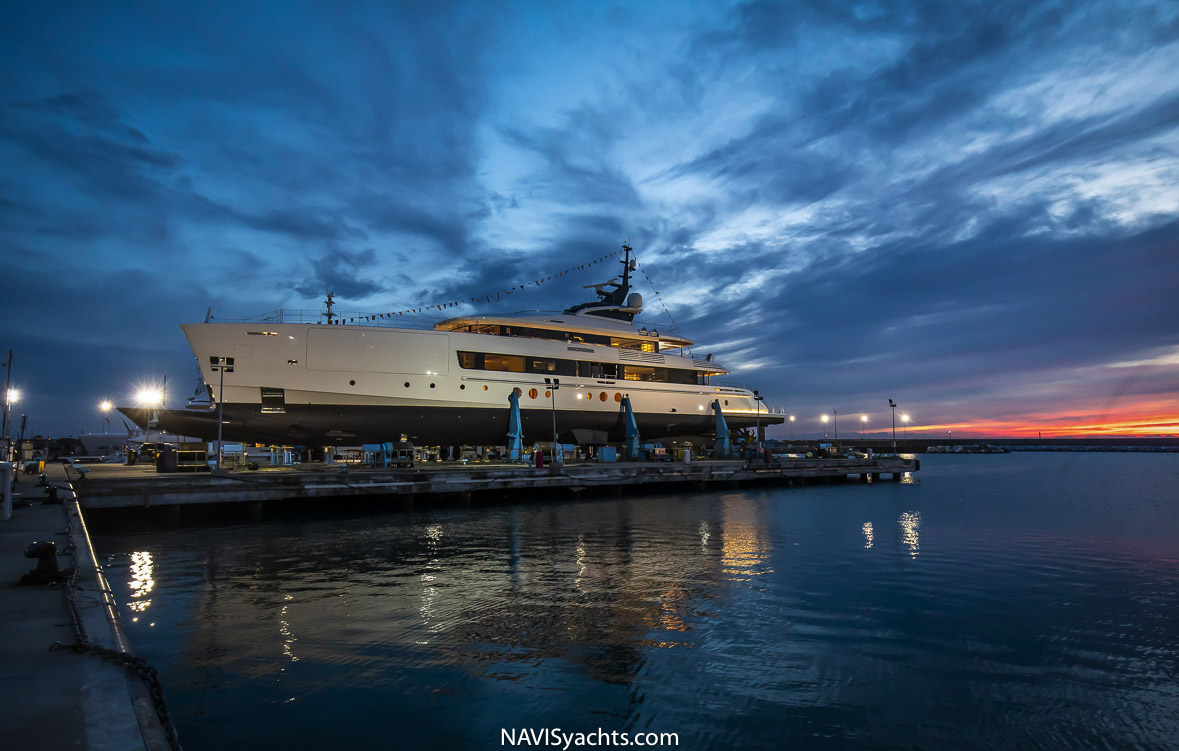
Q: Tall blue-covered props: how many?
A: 3